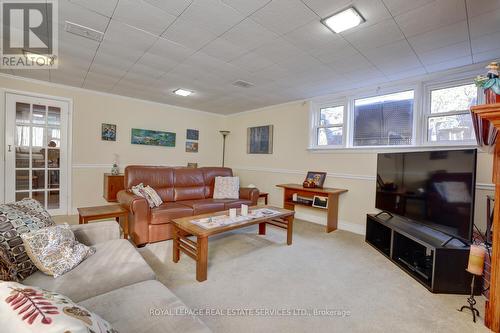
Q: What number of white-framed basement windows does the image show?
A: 3